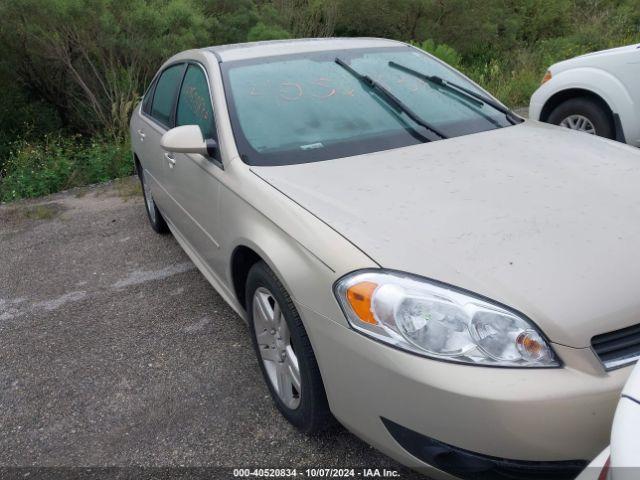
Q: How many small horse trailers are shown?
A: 0